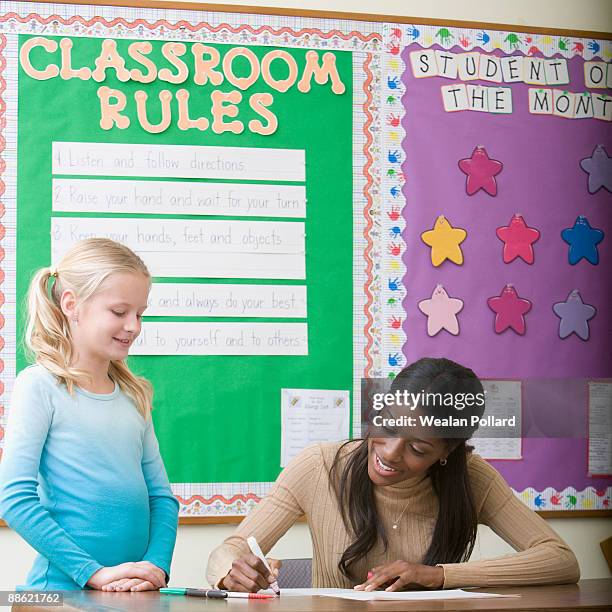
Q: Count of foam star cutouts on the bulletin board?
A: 8